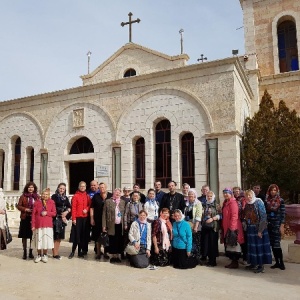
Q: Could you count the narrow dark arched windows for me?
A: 7